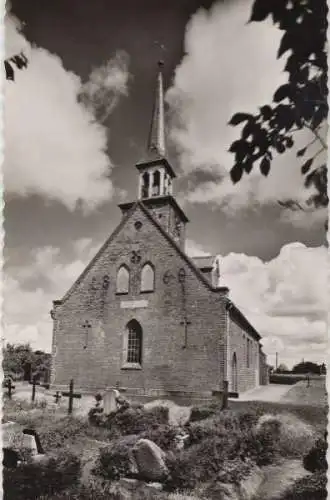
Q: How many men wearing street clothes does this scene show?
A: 0